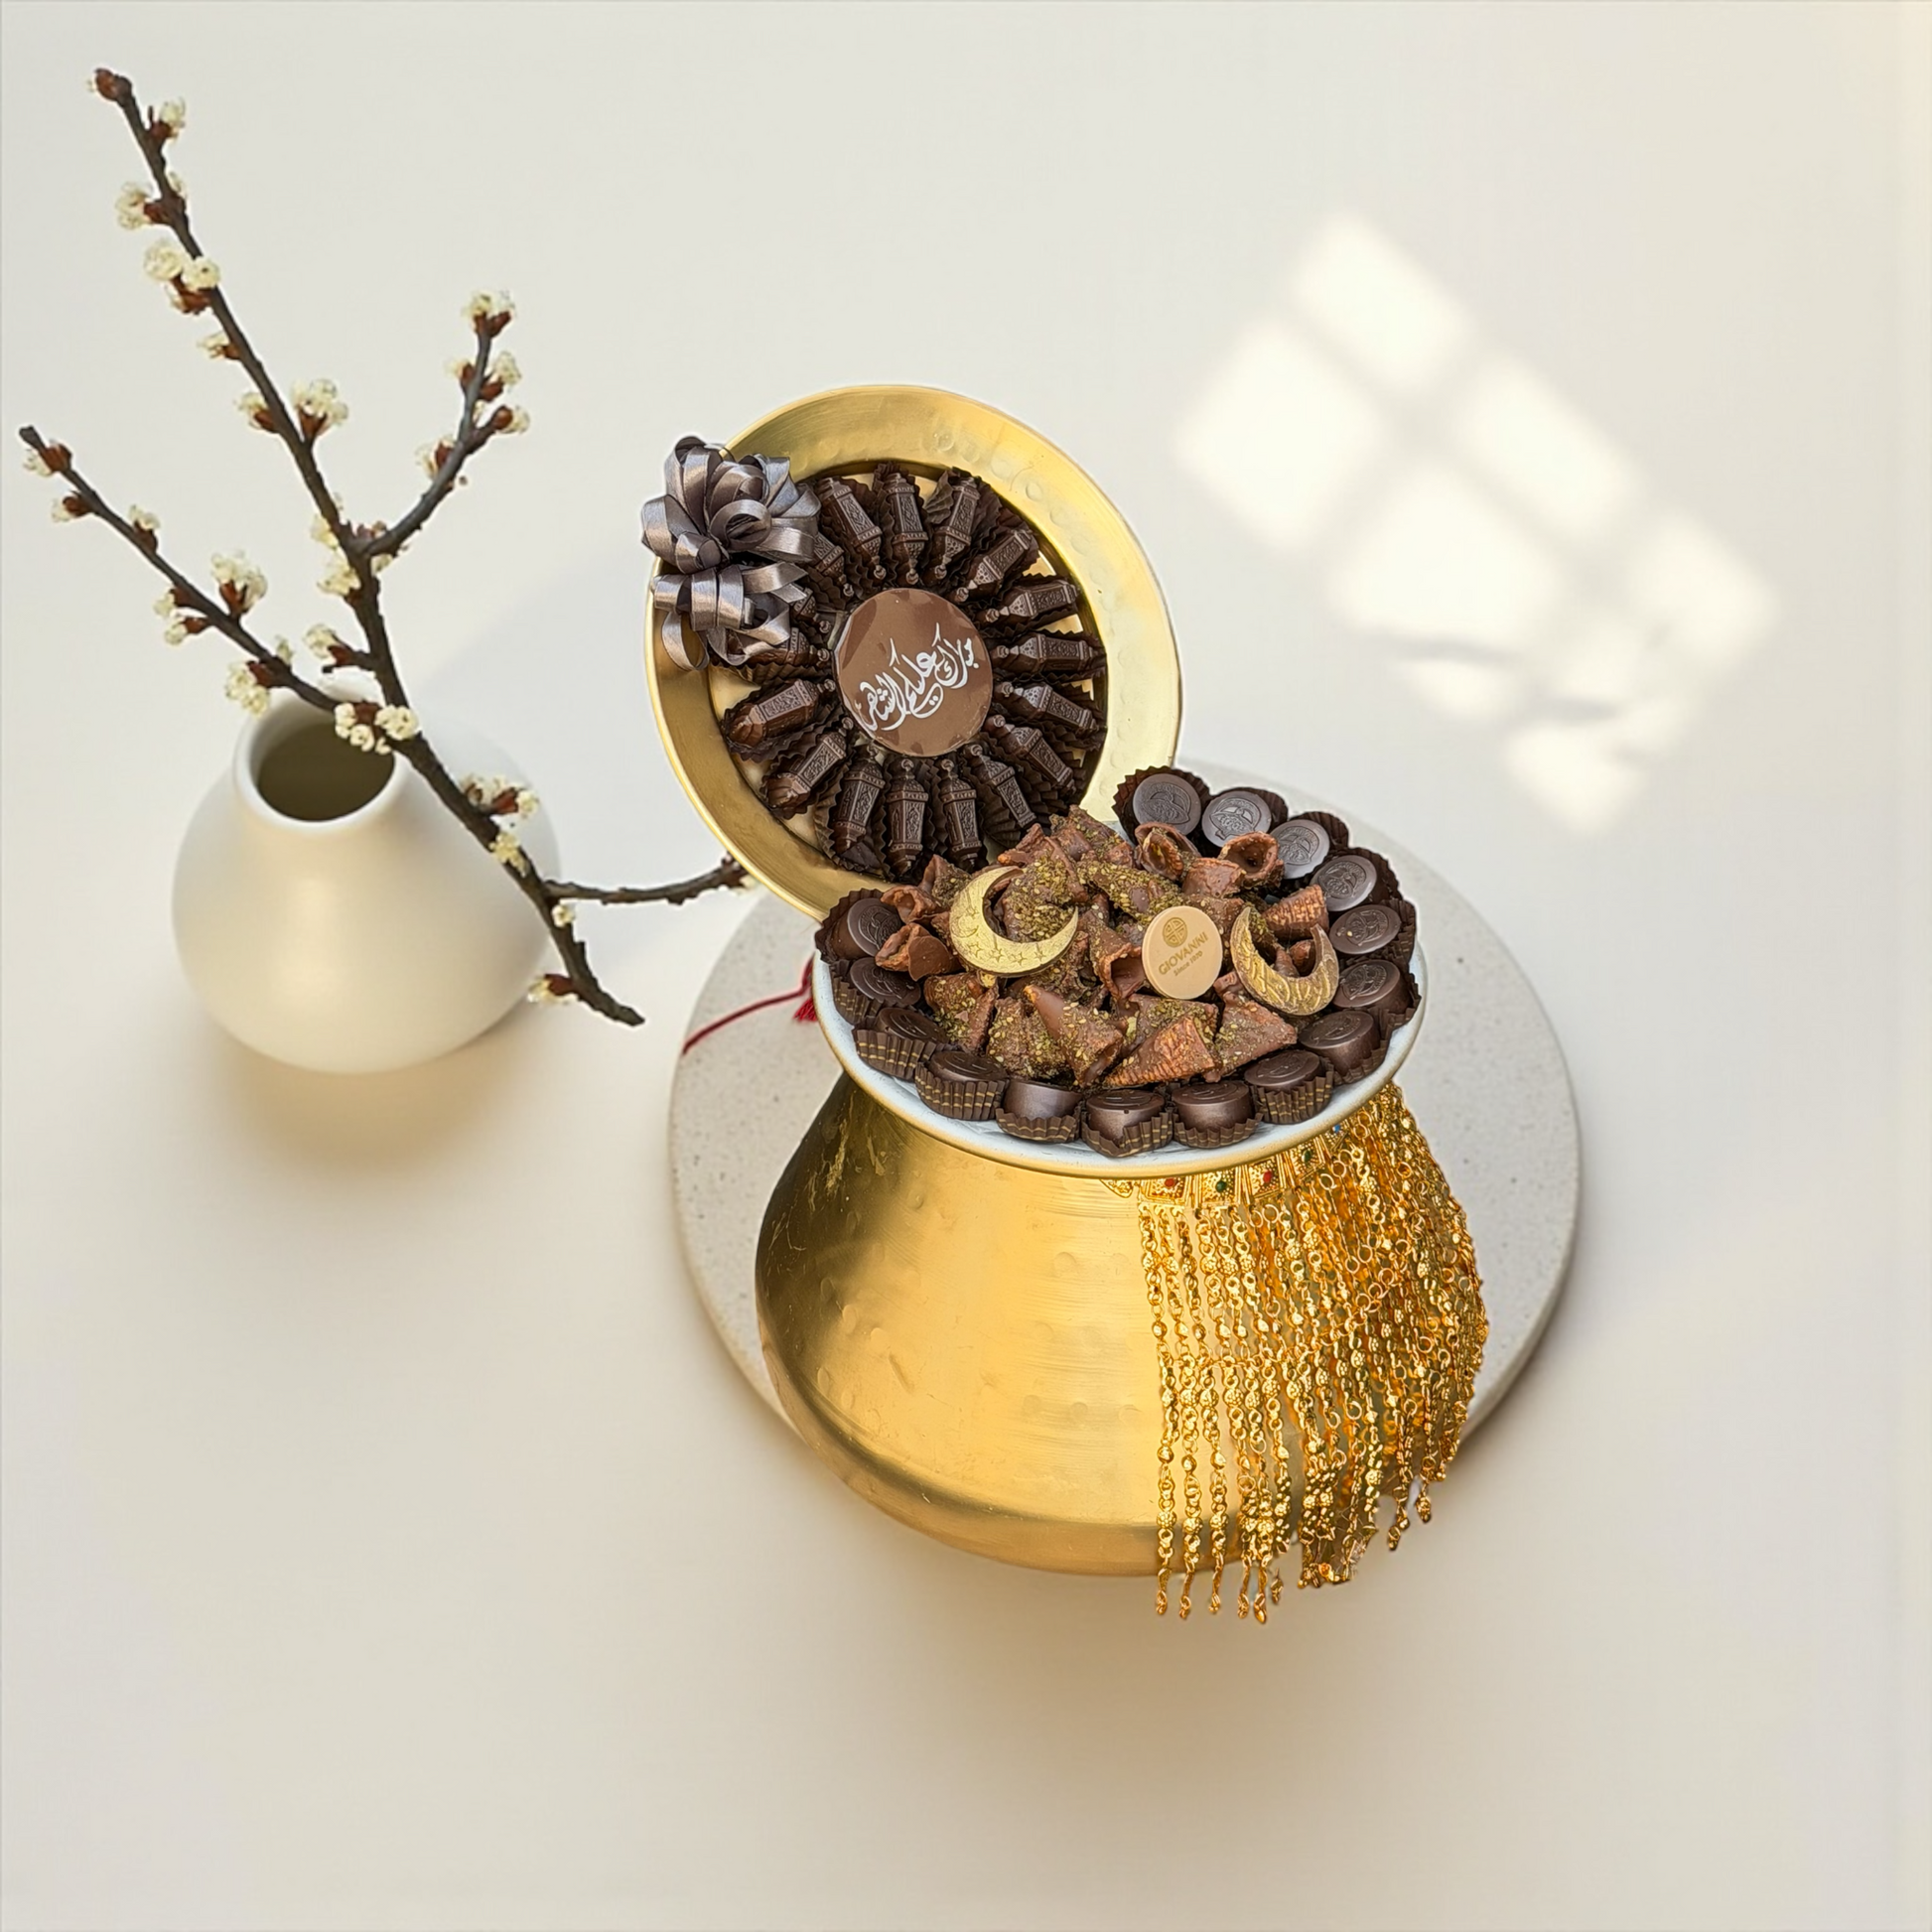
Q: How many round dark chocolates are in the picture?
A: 15